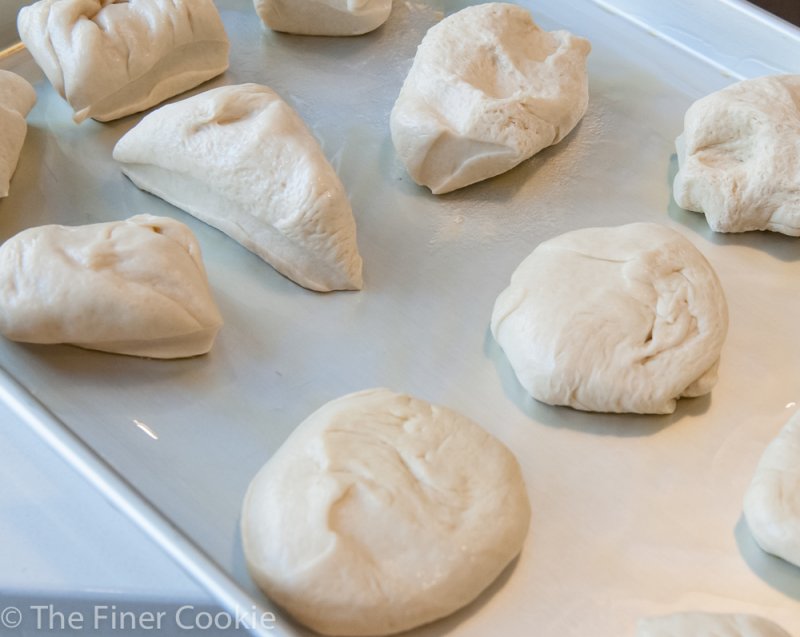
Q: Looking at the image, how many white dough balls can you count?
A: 11